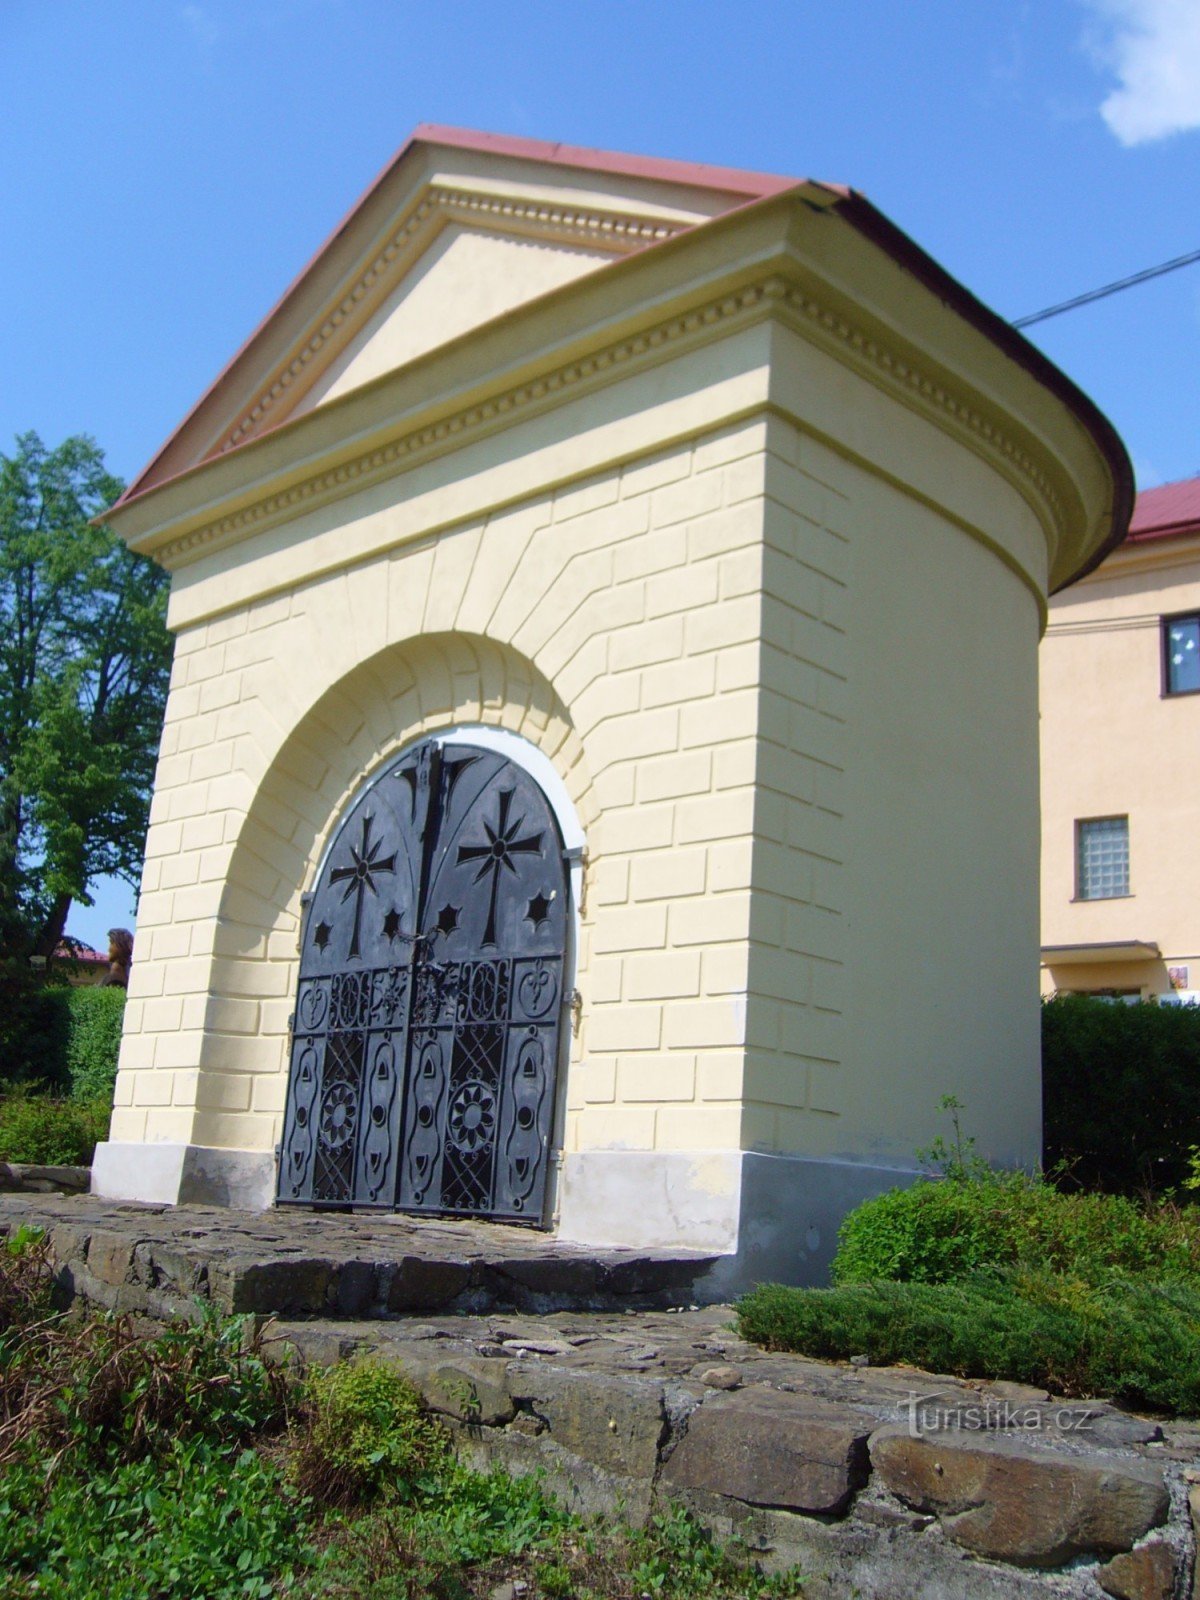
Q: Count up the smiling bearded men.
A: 0